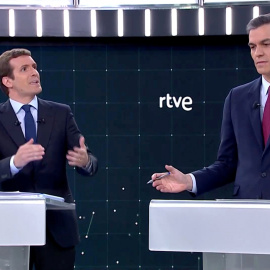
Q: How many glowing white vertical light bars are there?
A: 10